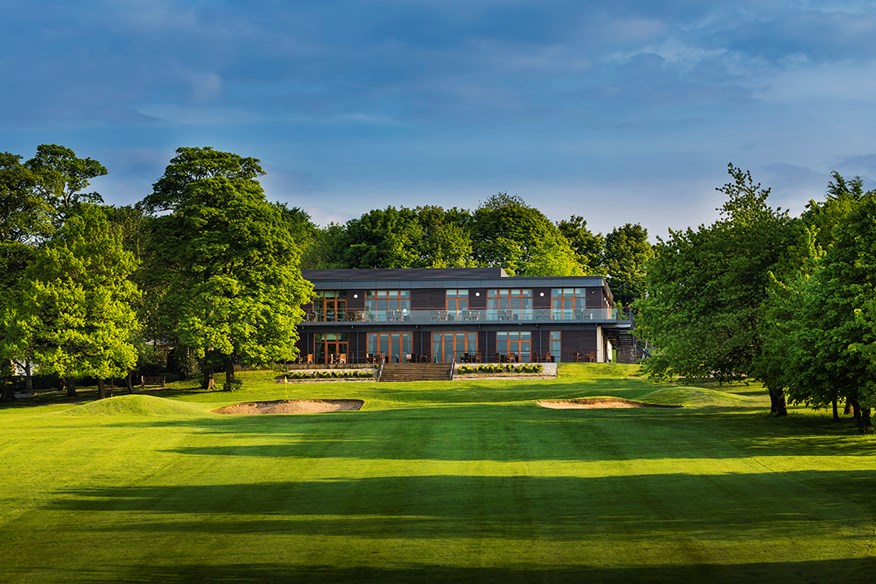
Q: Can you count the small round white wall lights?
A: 3